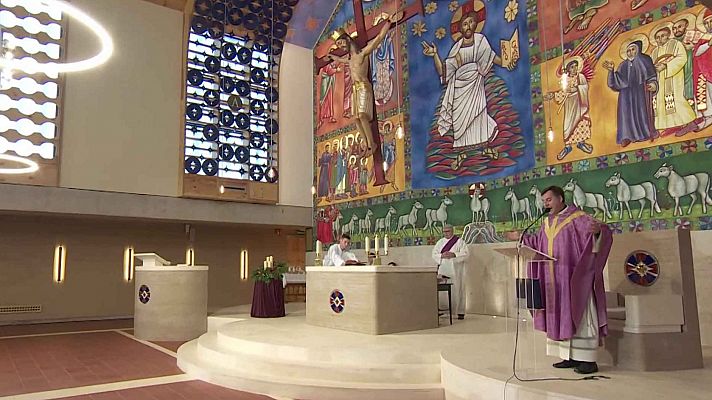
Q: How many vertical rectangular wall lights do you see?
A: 4